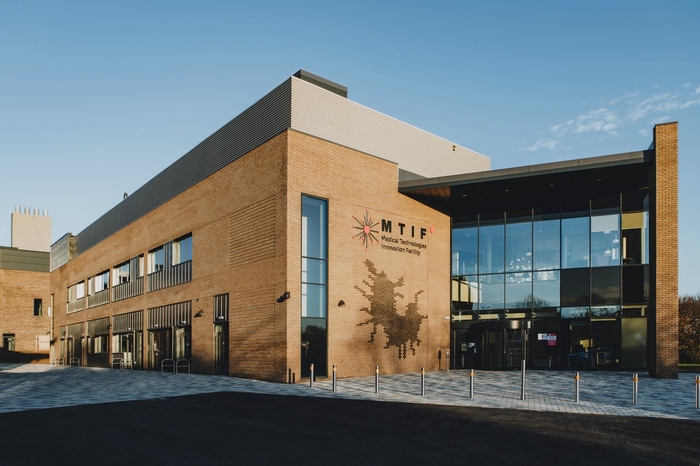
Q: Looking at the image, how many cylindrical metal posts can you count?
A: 9